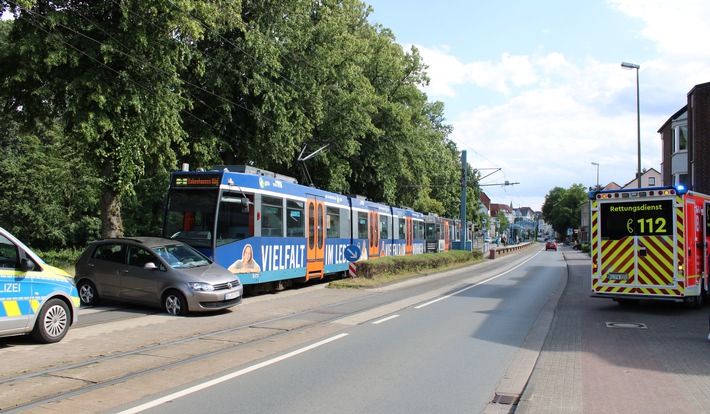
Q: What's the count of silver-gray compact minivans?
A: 1